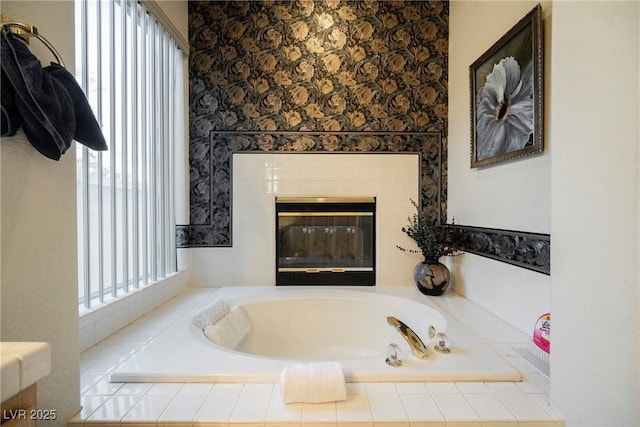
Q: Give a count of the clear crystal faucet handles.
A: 2